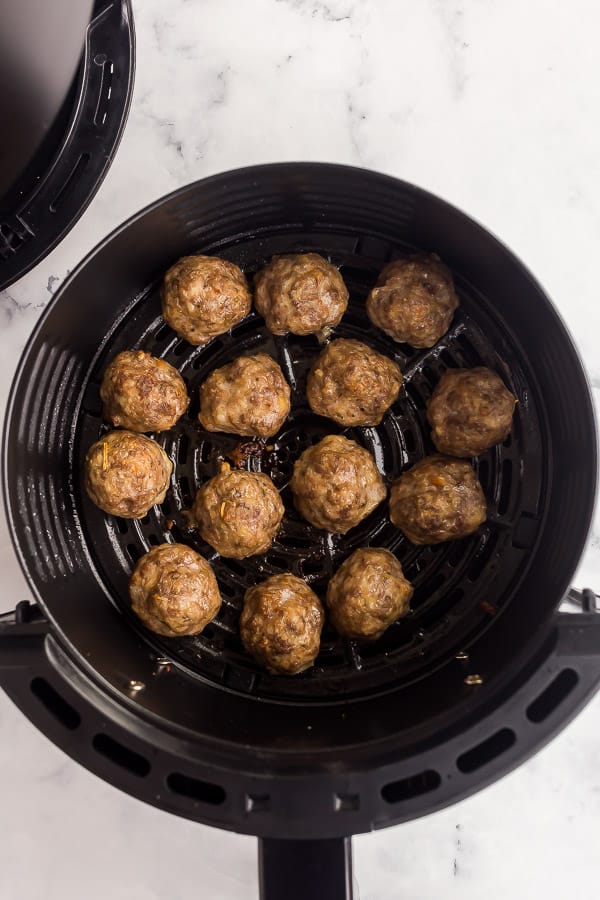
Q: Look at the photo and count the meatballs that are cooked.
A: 14